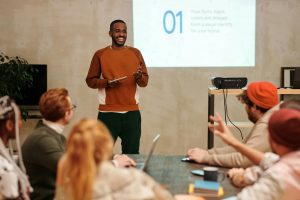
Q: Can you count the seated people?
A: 5